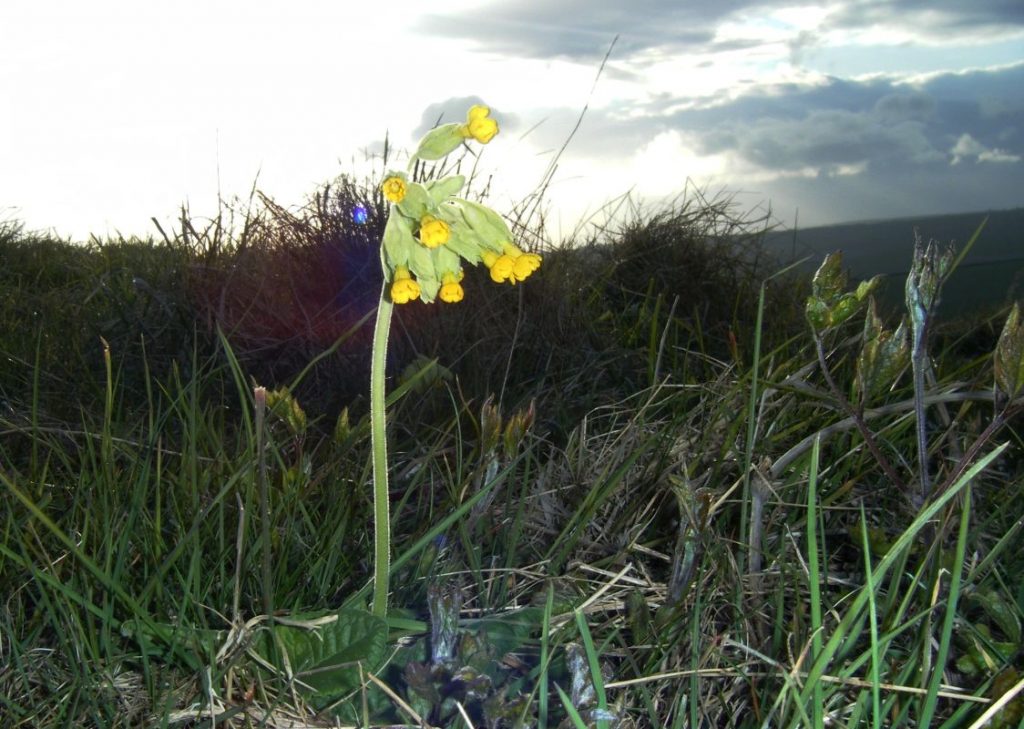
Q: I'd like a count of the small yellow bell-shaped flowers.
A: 7